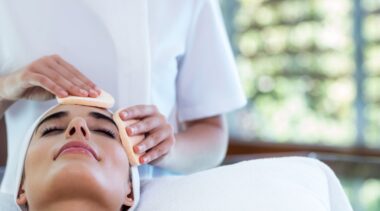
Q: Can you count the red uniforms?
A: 0